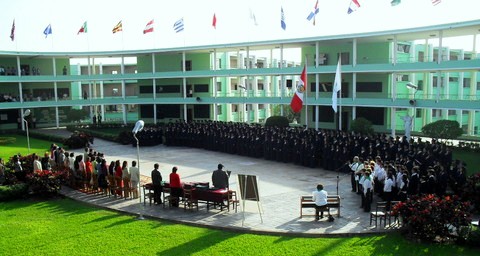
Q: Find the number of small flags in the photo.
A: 13